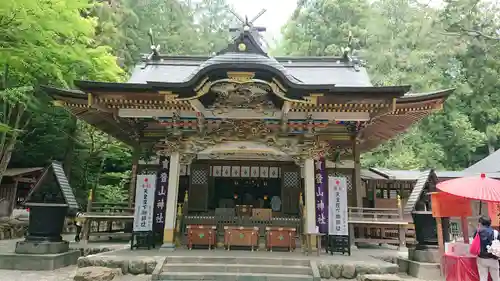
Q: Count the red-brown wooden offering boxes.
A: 3